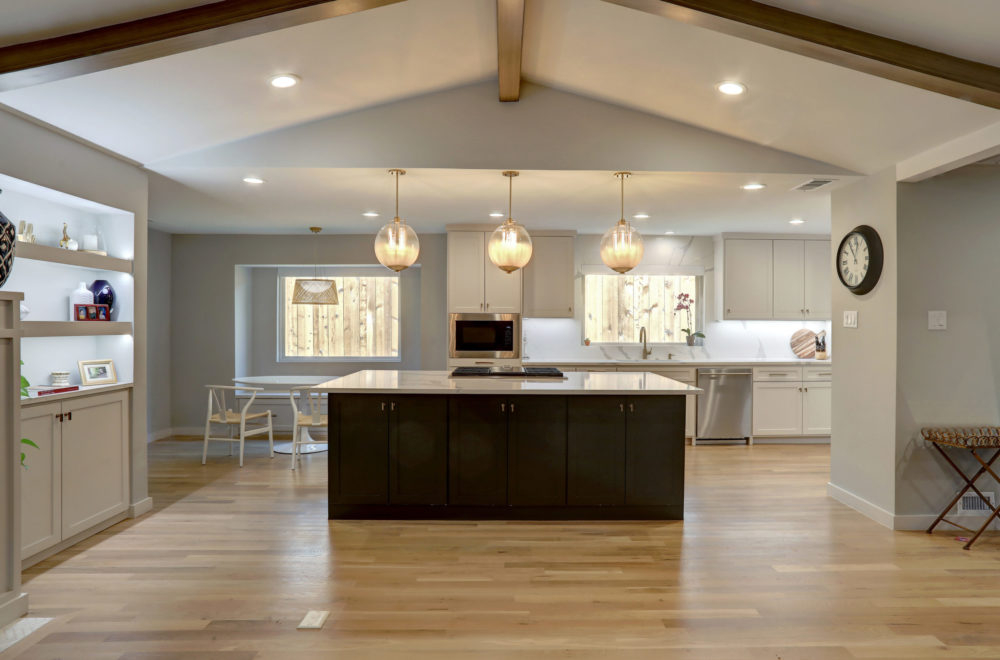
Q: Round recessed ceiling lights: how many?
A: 9